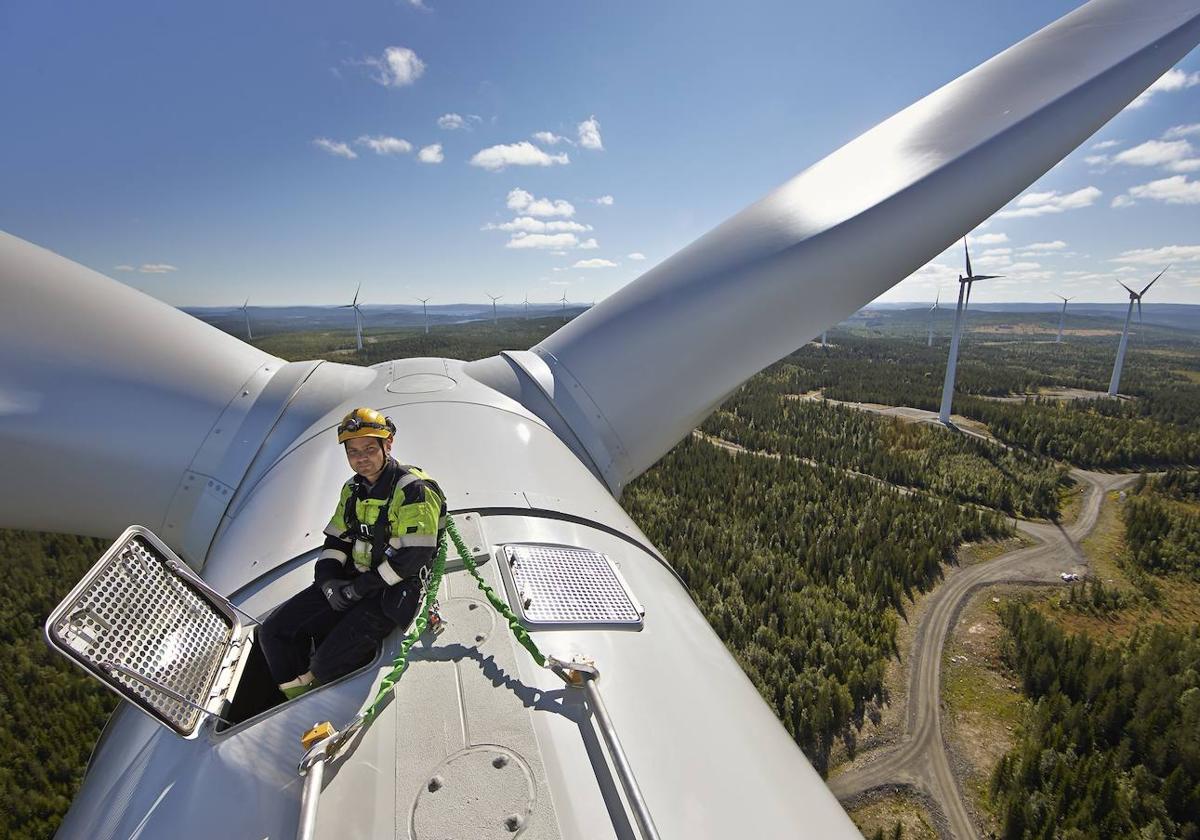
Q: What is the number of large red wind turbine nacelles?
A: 0